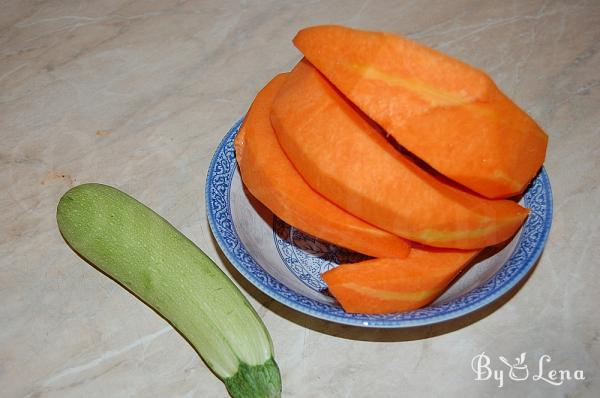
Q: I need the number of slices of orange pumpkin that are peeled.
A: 4